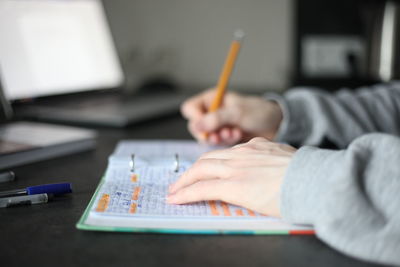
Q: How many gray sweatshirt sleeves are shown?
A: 2